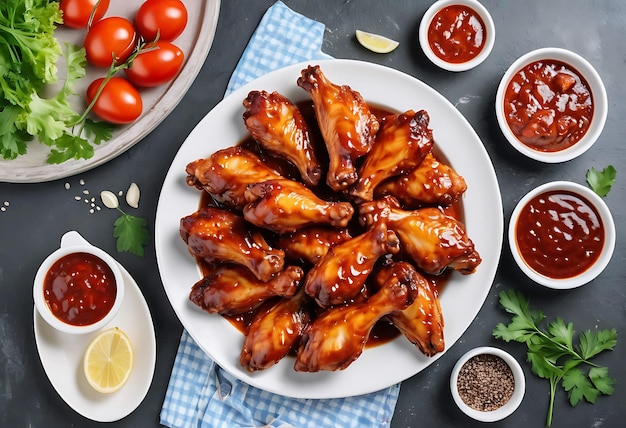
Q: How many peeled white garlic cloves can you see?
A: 2